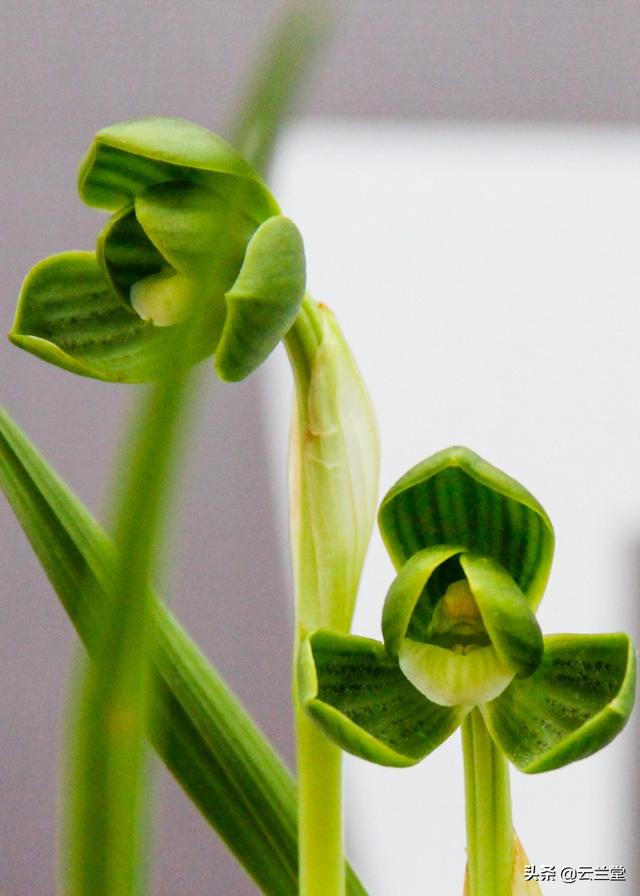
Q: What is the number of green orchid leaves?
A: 2